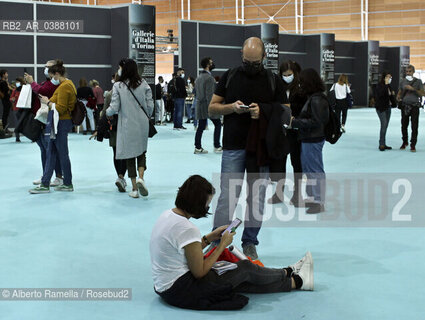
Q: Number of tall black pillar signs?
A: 5